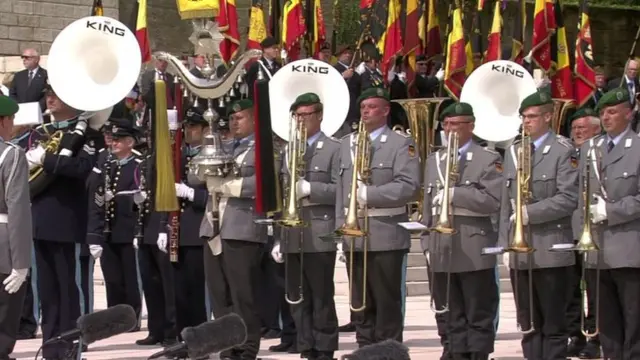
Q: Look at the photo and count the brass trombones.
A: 5